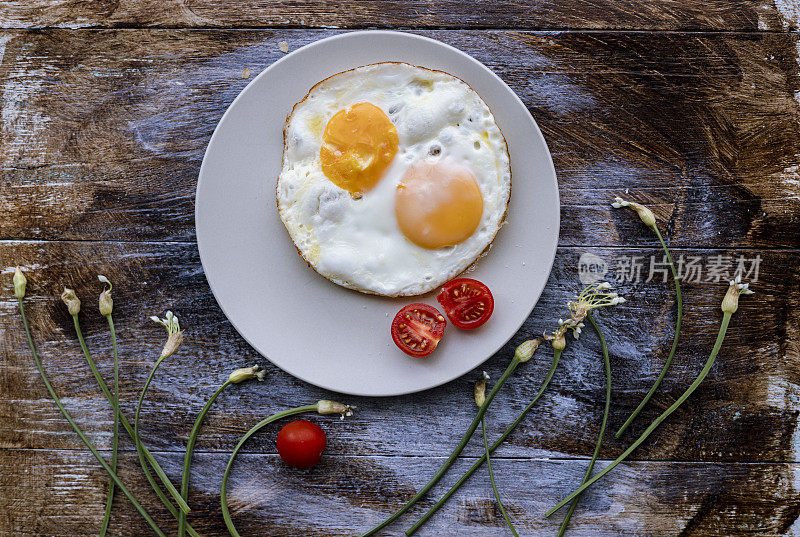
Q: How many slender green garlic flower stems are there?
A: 12